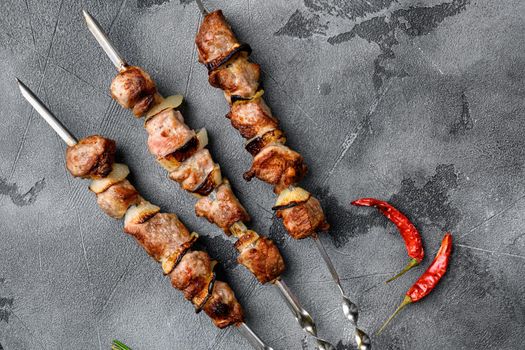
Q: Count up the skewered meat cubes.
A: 15